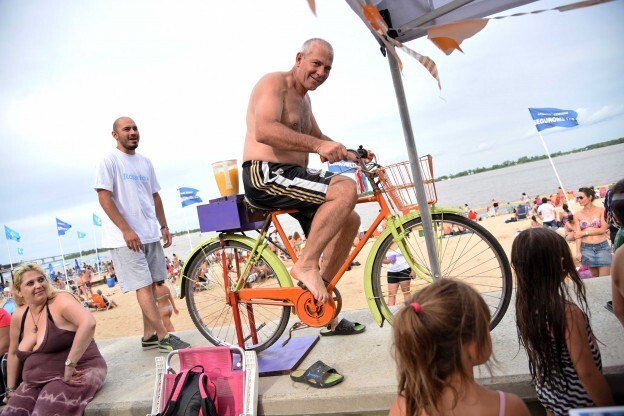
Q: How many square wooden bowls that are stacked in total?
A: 0